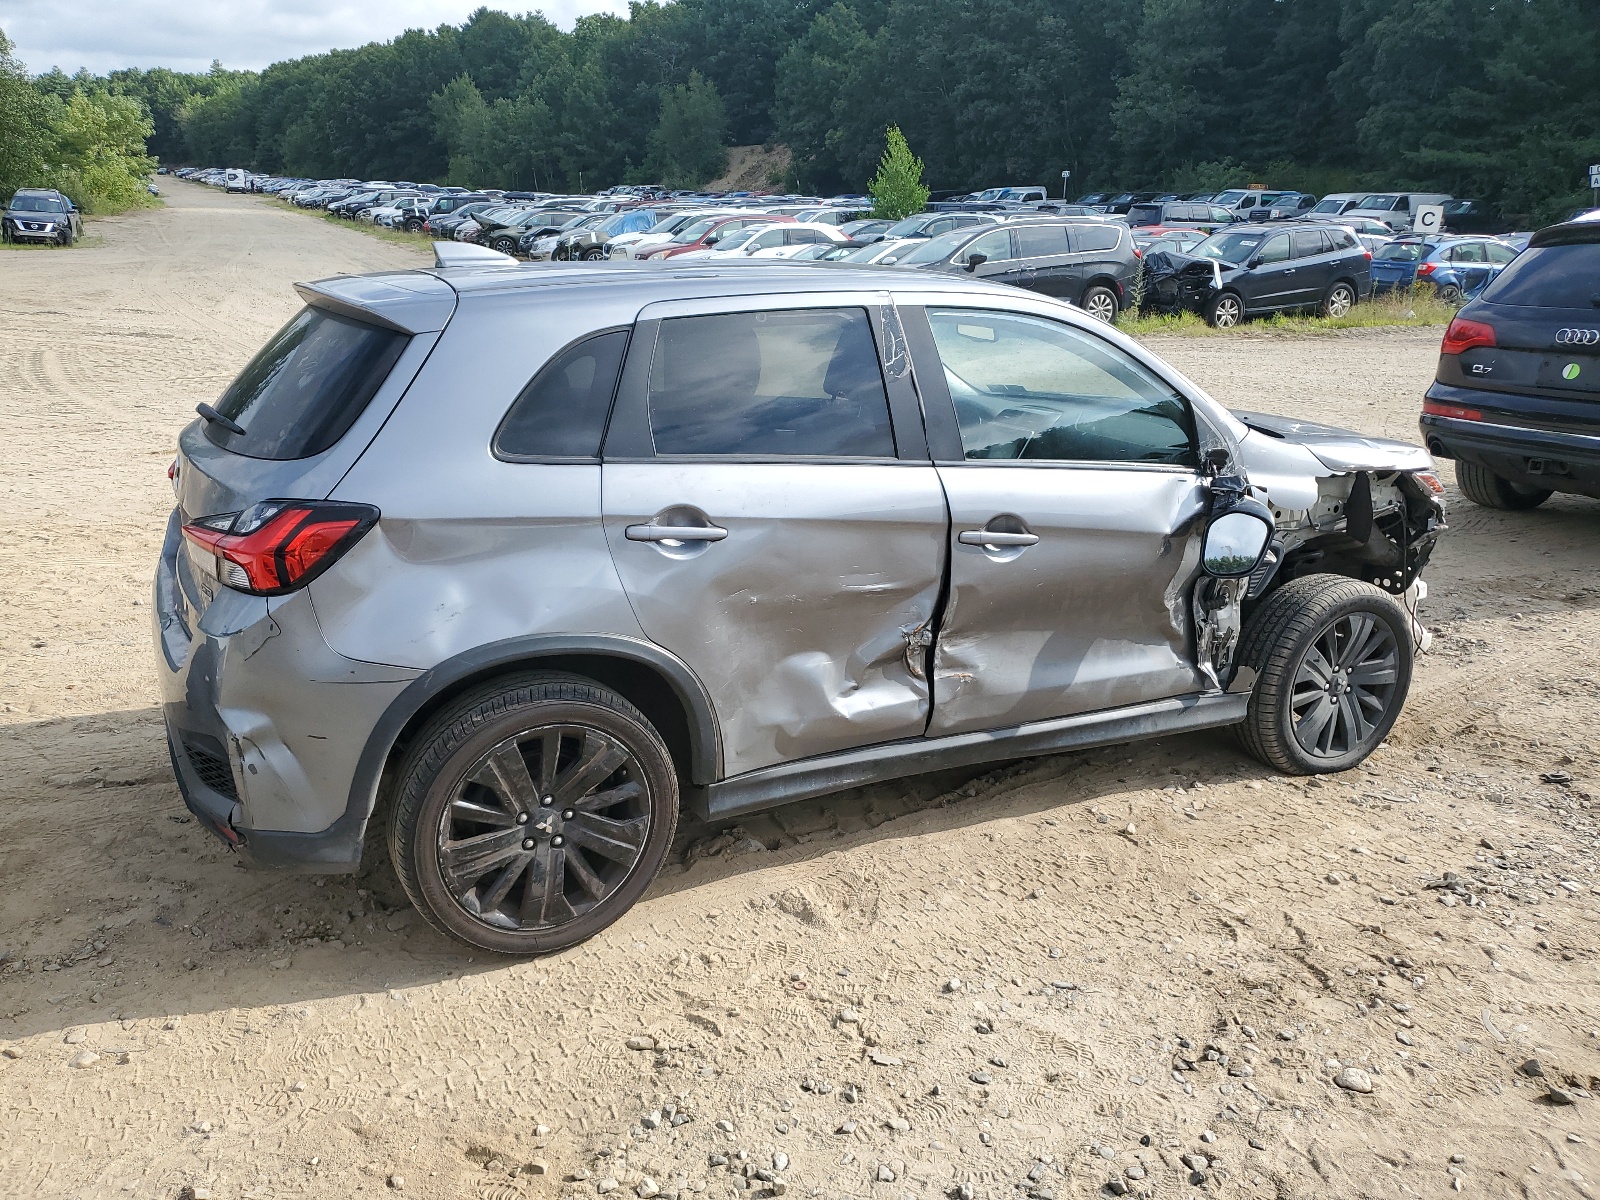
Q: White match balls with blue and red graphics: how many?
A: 0